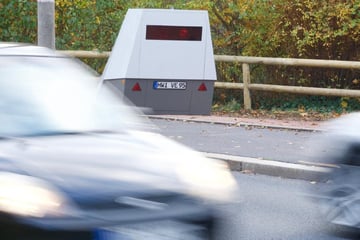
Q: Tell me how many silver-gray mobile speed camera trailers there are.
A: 1